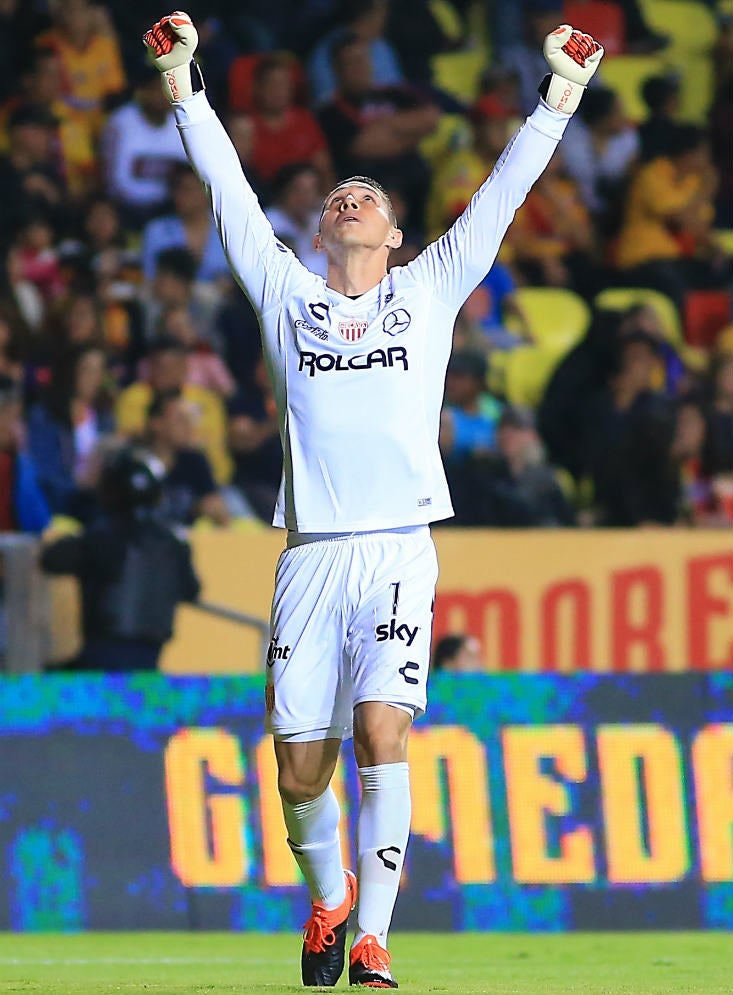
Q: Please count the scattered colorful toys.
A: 0